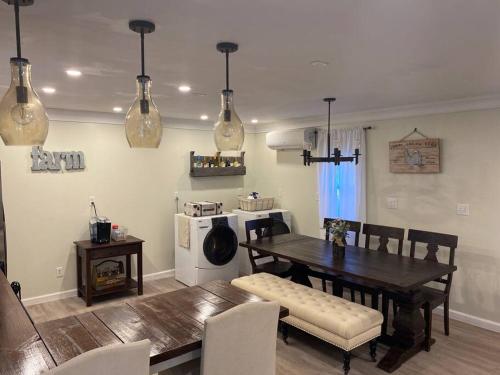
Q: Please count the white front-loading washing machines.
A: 2